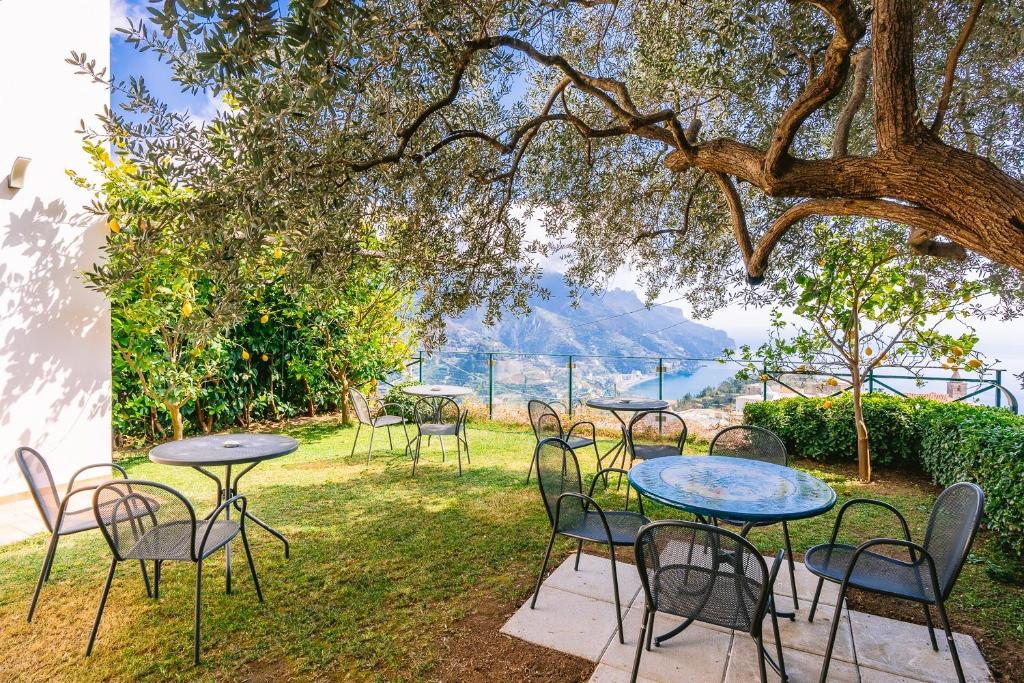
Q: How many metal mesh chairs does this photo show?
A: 10